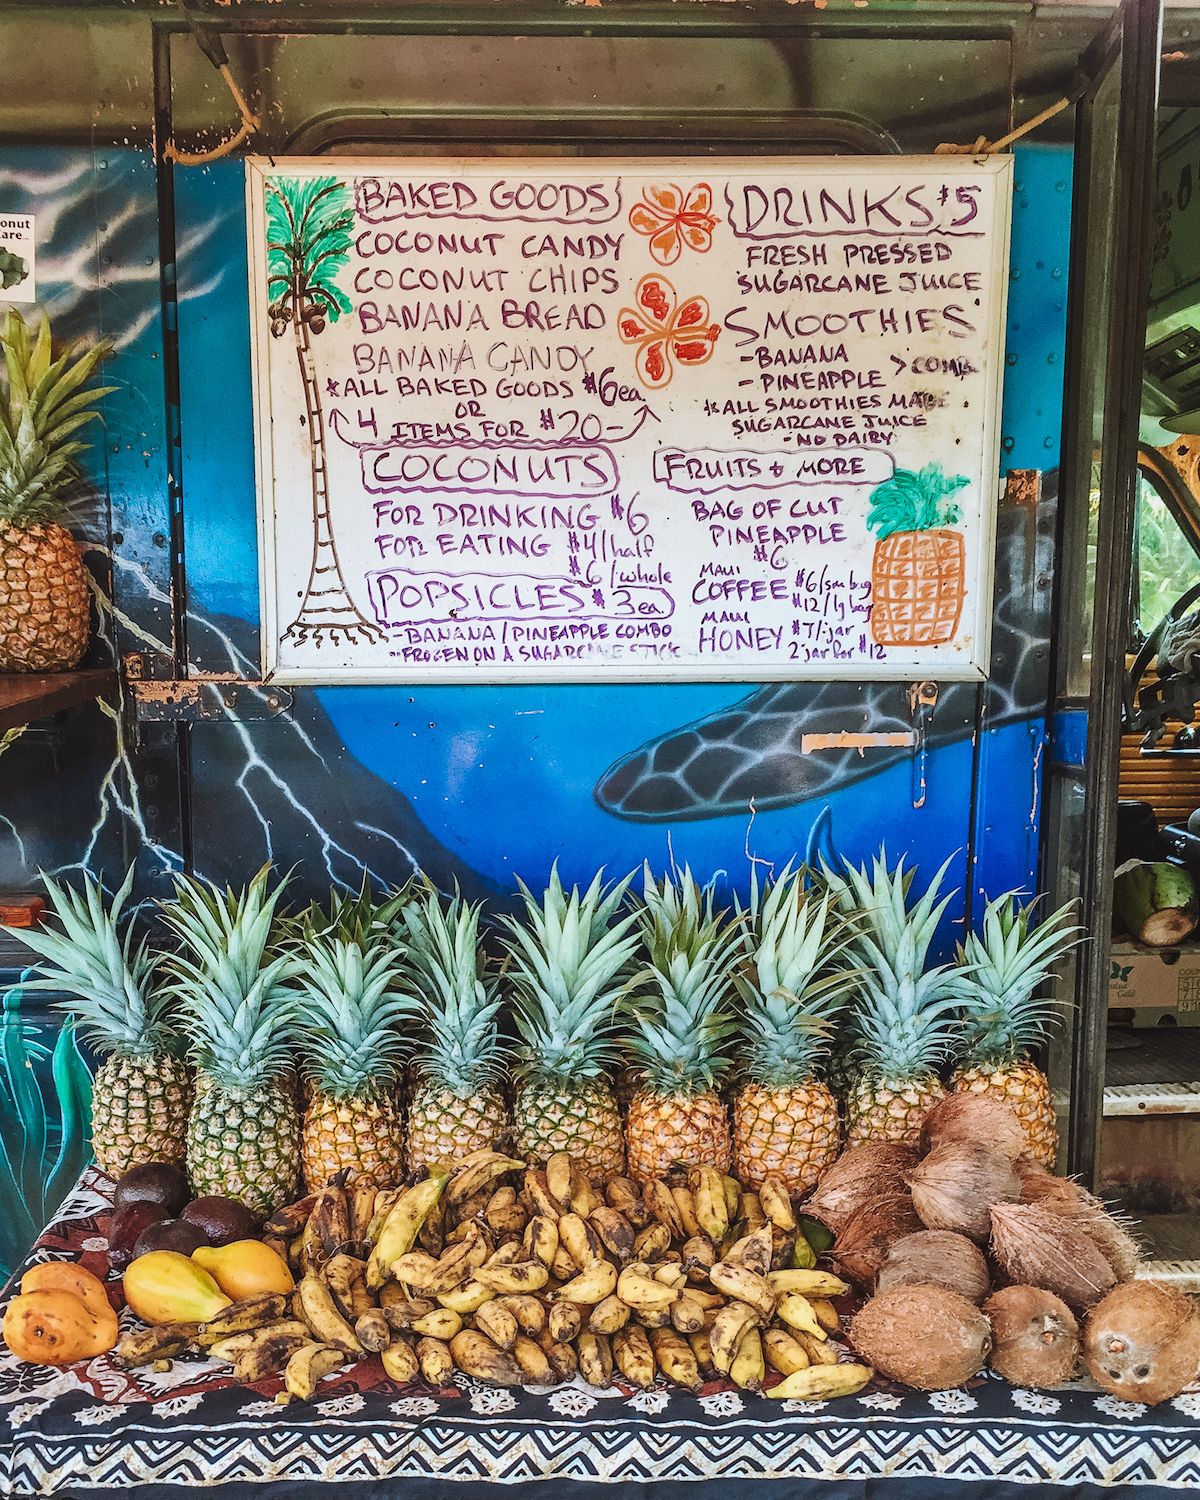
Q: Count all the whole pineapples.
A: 10